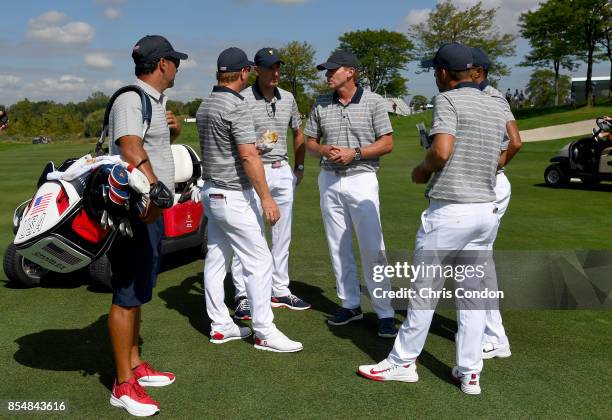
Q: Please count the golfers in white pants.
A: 5